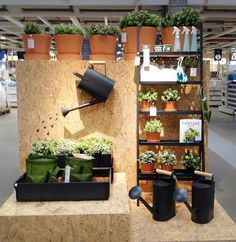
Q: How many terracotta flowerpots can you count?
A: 10